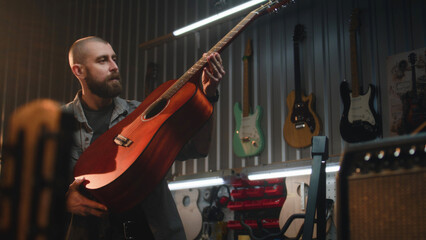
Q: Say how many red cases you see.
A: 12